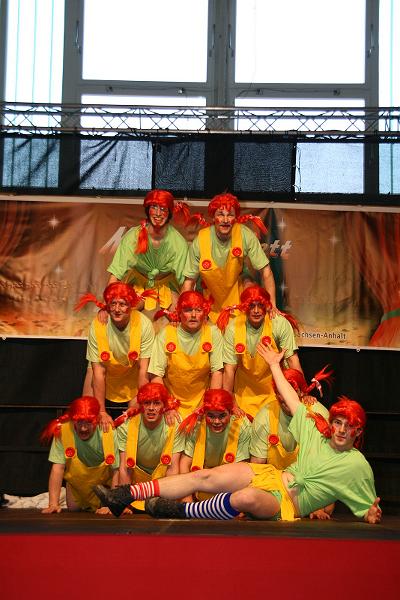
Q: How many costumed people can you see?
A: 10